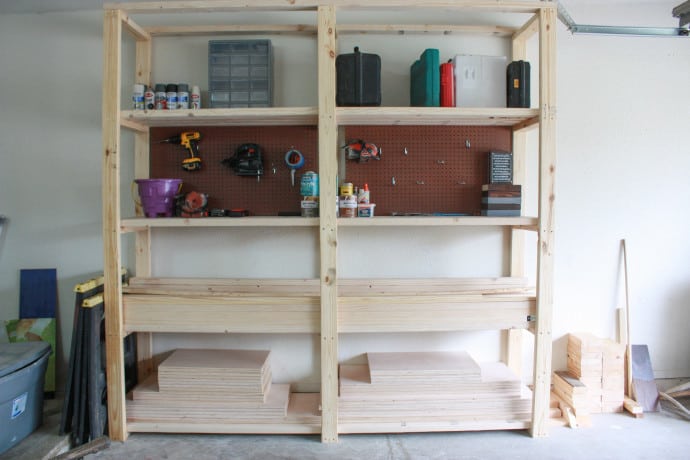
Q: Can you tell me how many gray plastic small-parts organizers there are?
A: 1